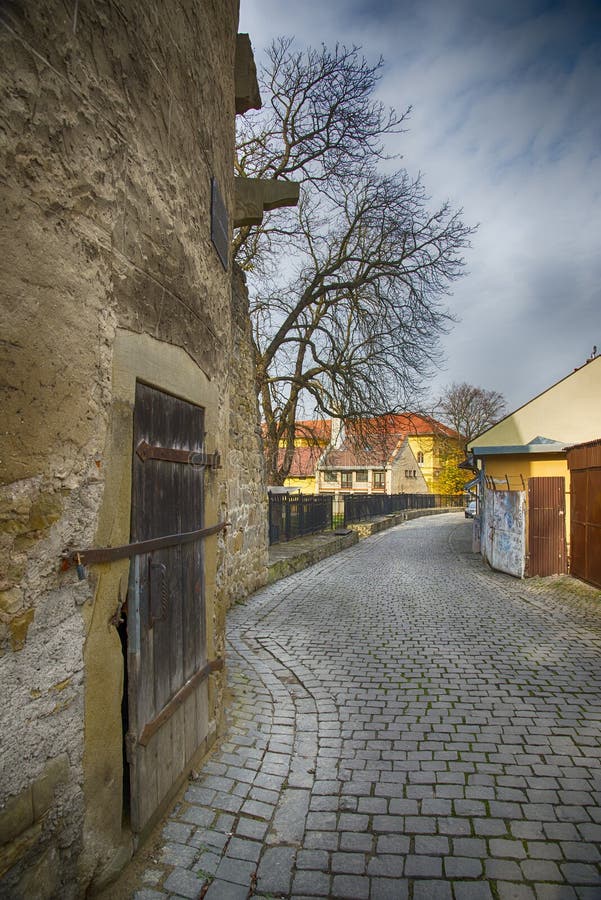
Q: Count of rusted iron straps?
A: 3